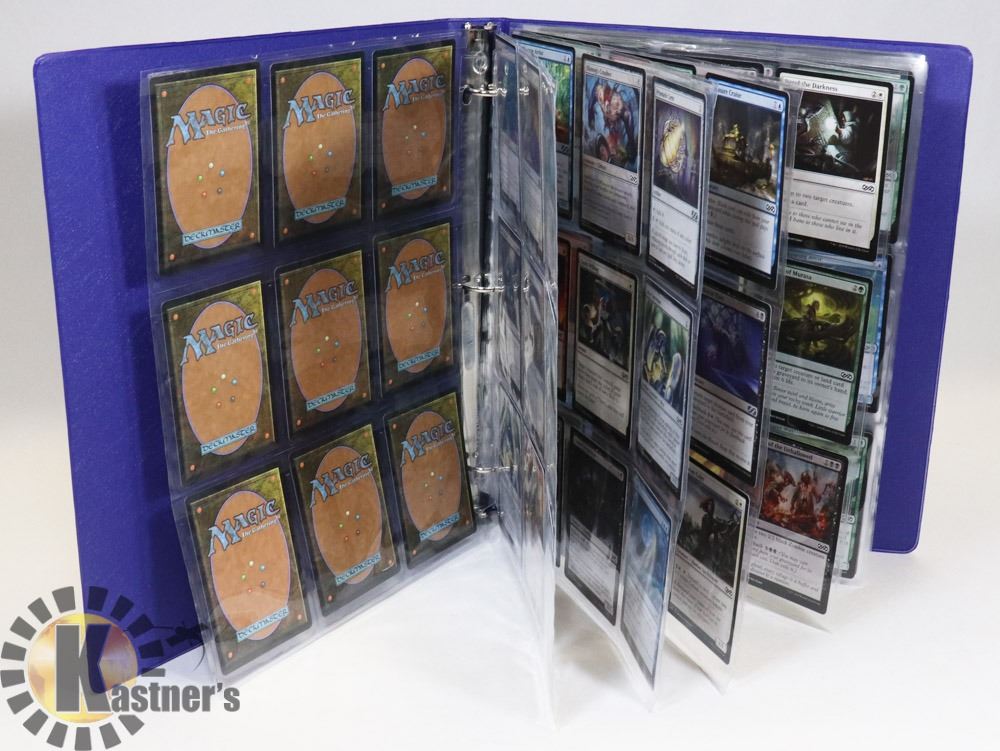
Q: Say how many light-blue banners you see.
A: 9